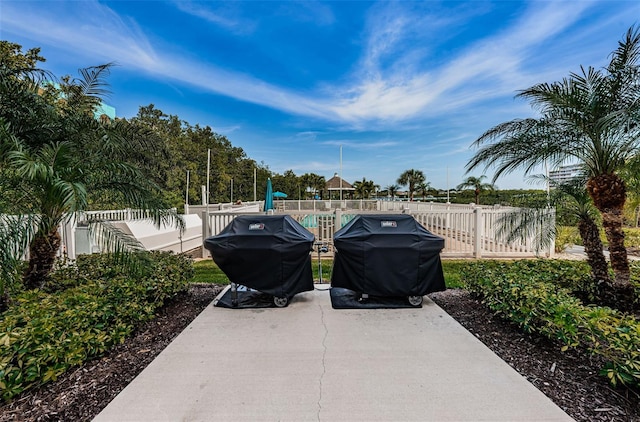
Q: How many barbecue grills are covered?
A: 2